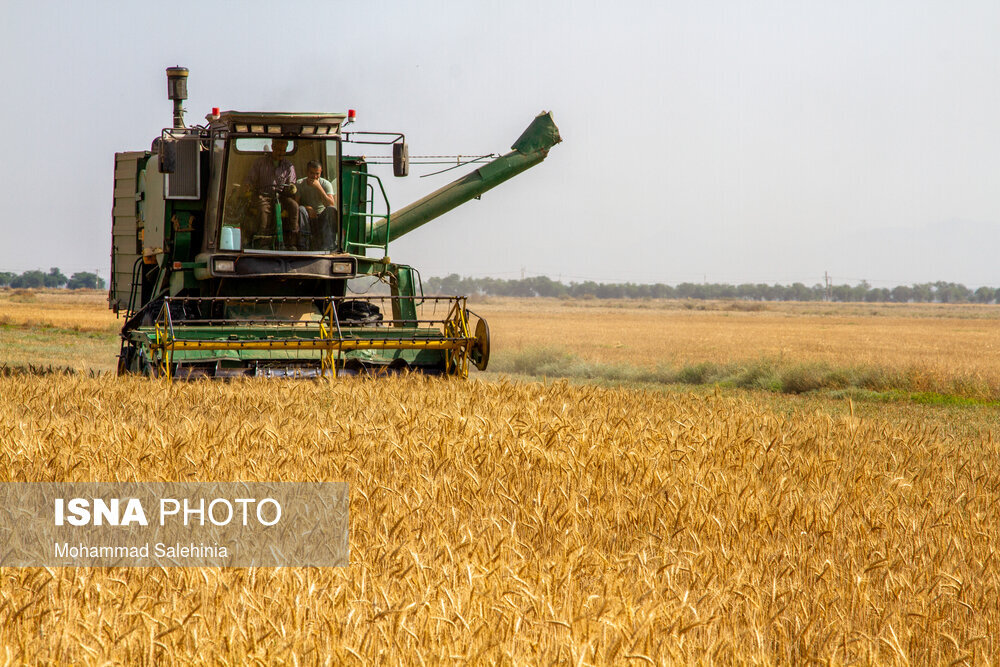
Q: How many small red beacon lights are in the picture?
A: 2